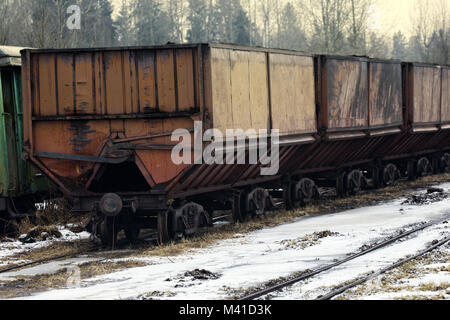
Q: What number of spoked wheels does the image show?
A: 0